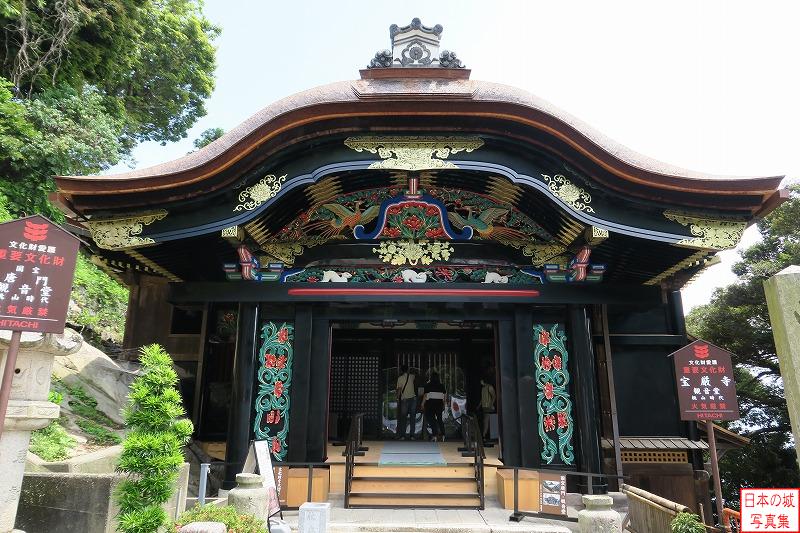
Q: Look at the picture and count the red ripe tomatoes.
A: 0